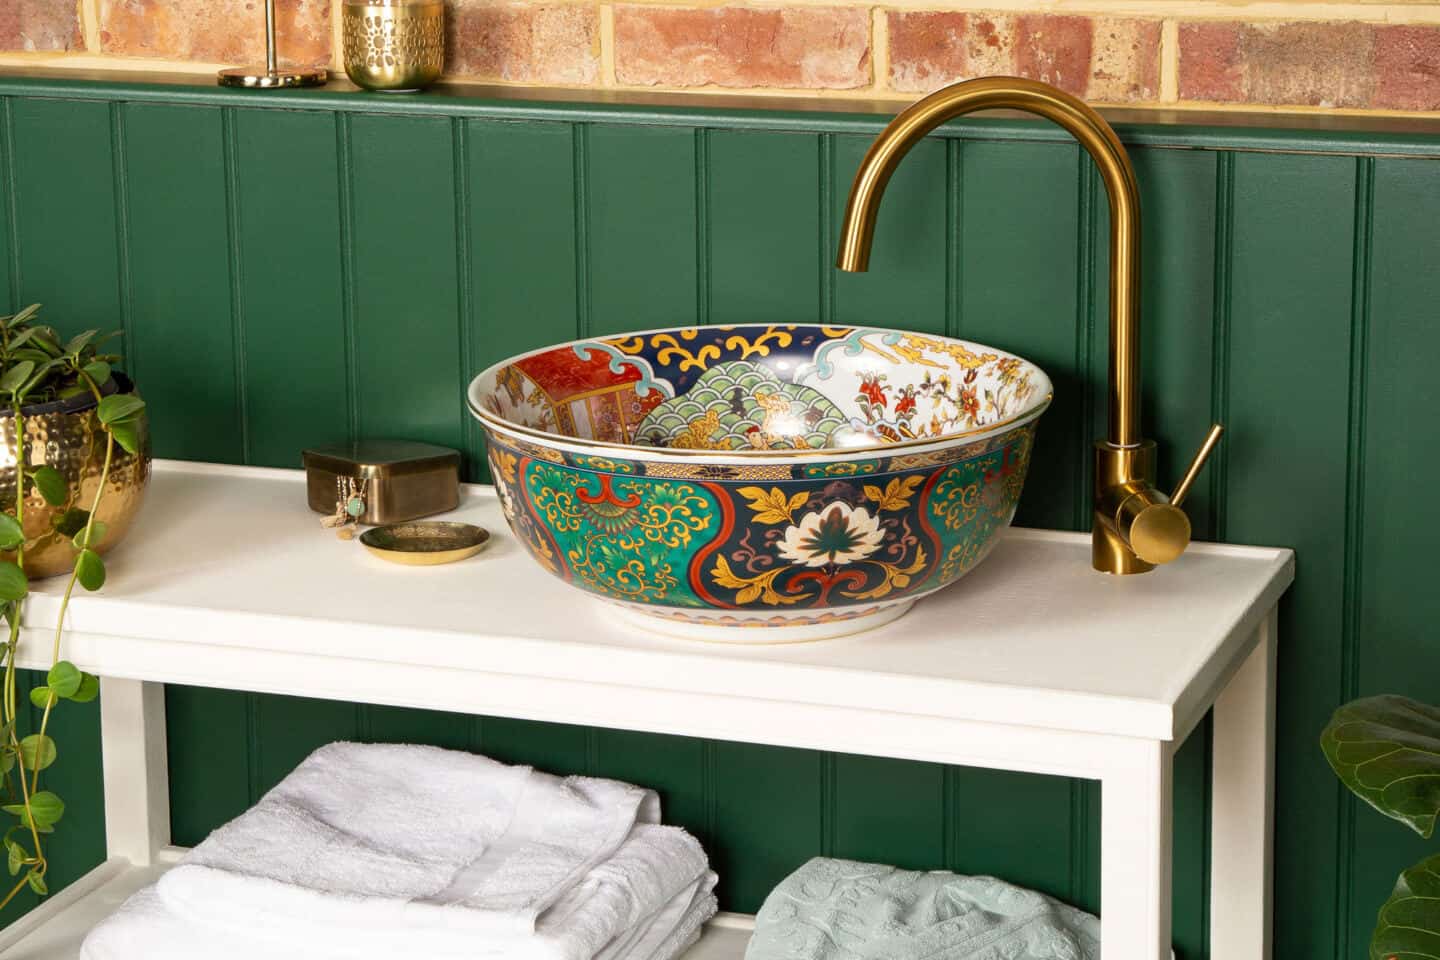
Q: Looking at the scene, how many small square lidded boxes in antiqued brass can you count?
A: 1